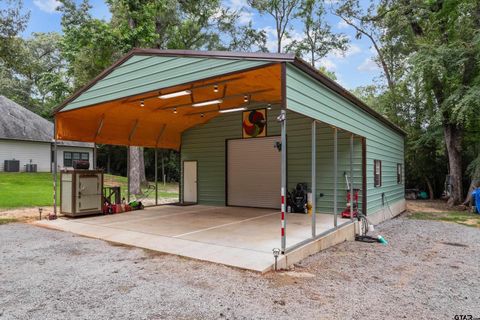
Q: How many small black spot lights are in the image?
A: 6